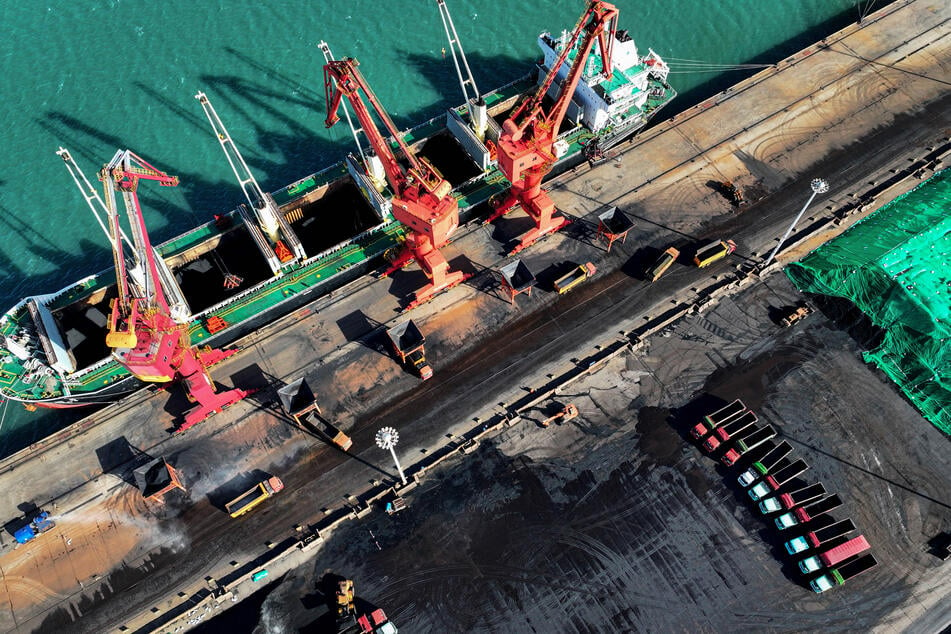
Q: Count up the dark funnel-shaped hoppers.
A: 5